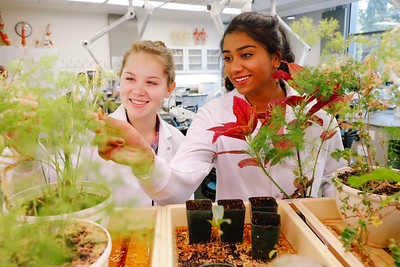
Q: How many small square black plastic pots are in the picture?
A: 4